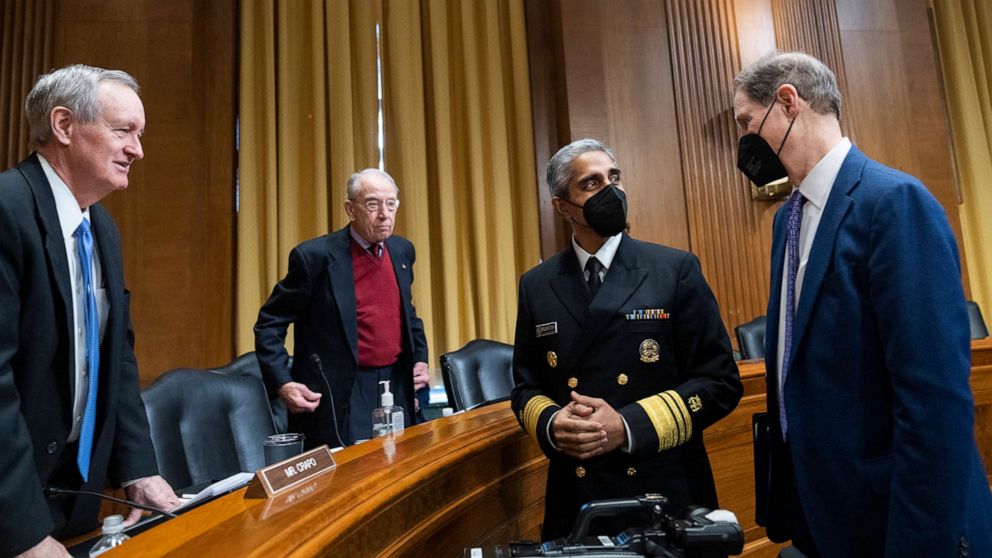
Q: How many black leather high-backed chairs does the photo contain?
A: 5